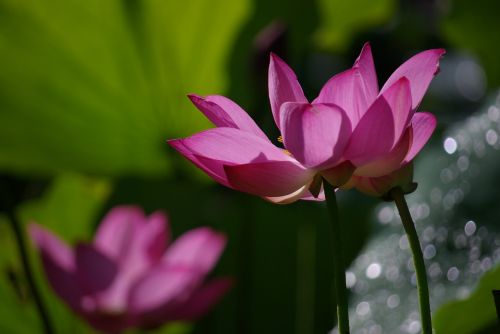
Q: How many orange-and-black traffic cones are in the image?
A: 0